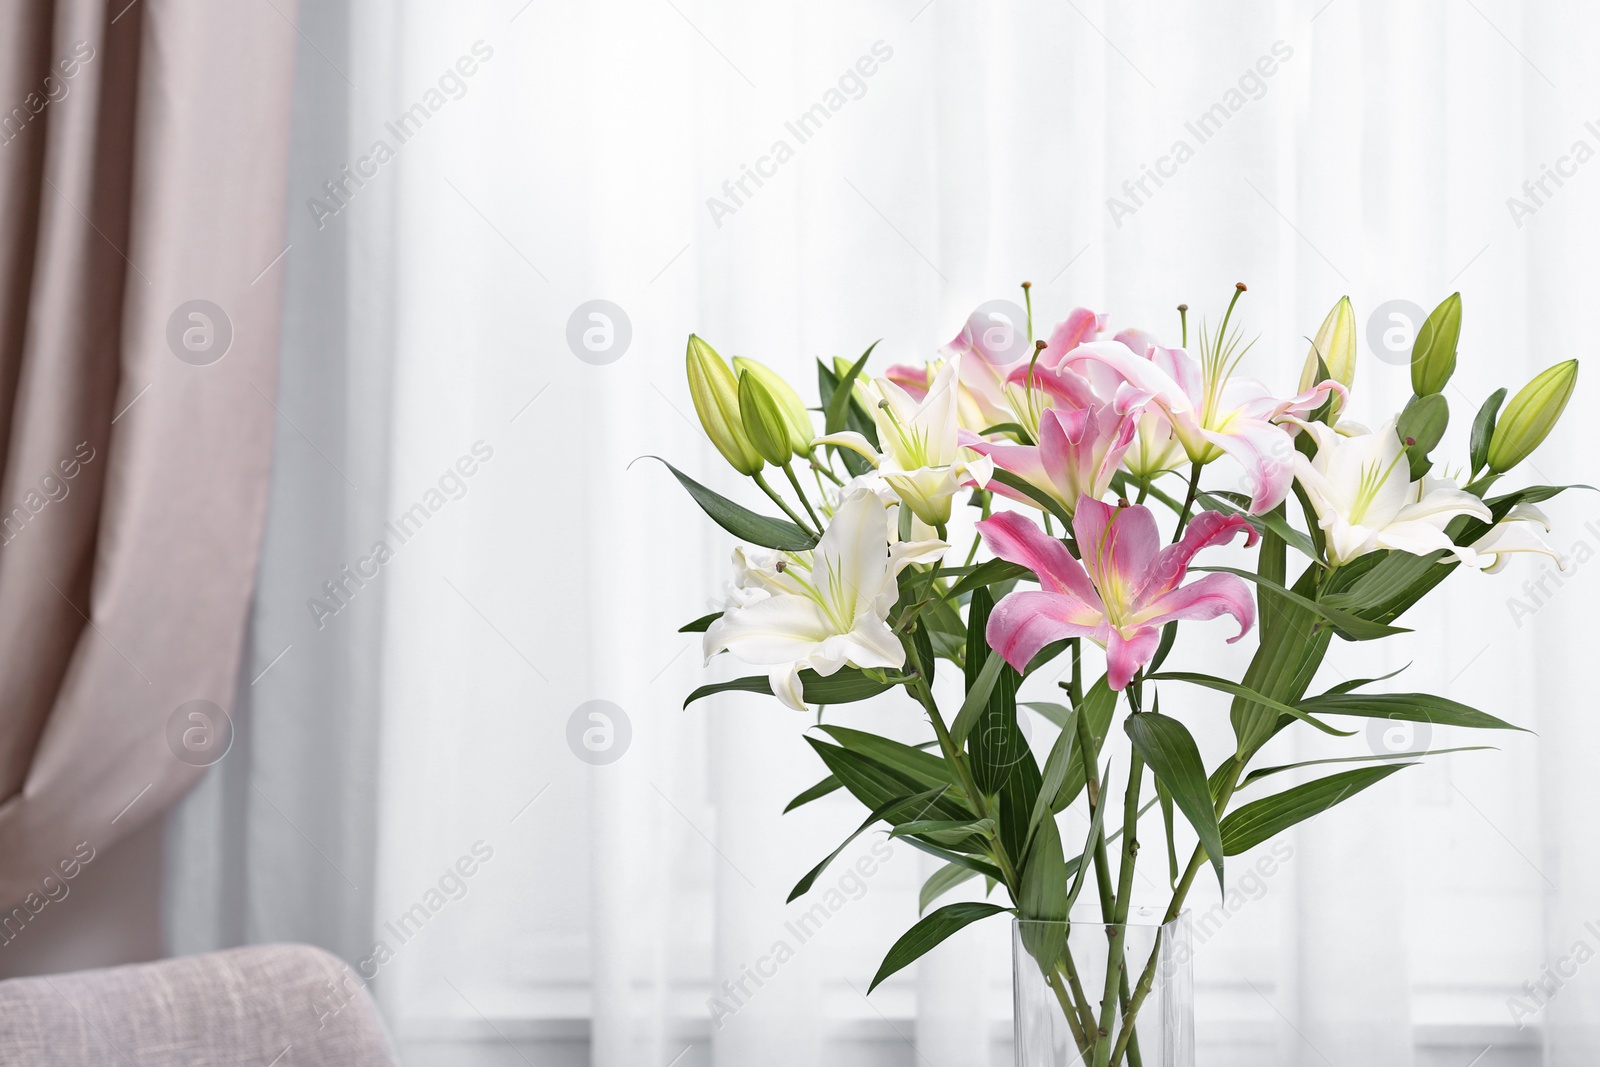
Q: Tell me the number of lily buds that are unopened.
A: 7